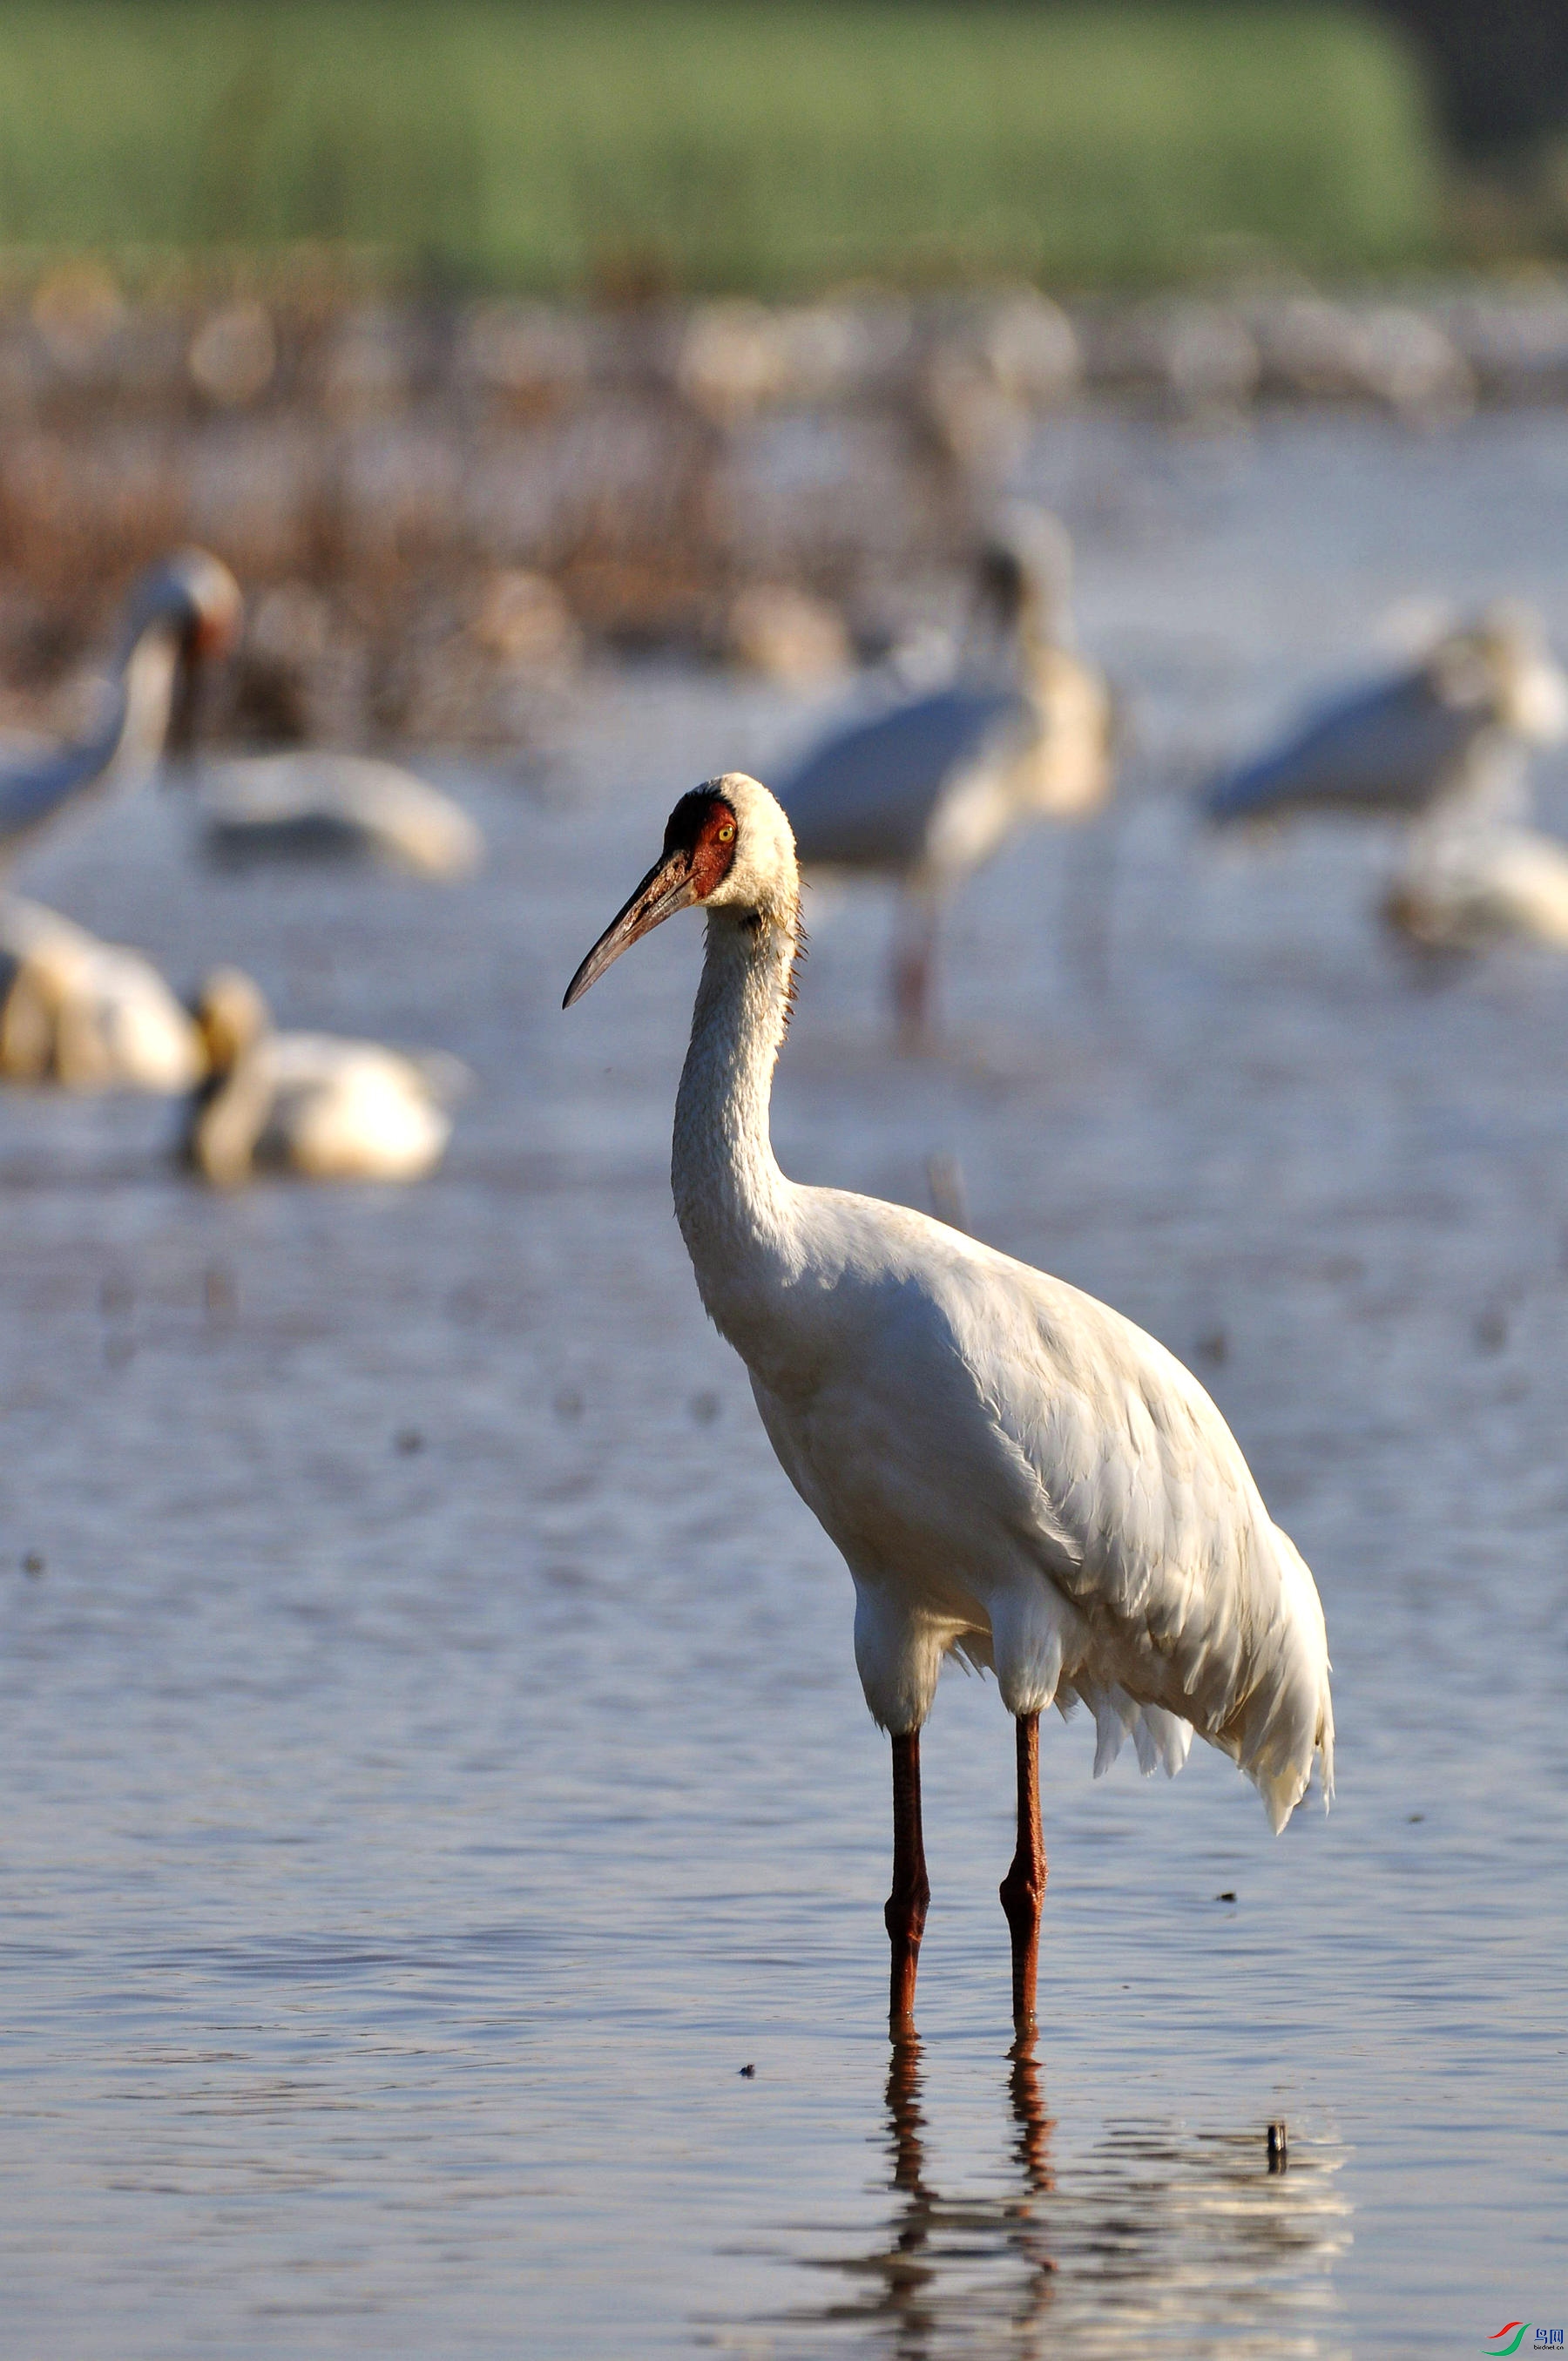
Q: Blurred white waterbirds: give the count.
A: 7